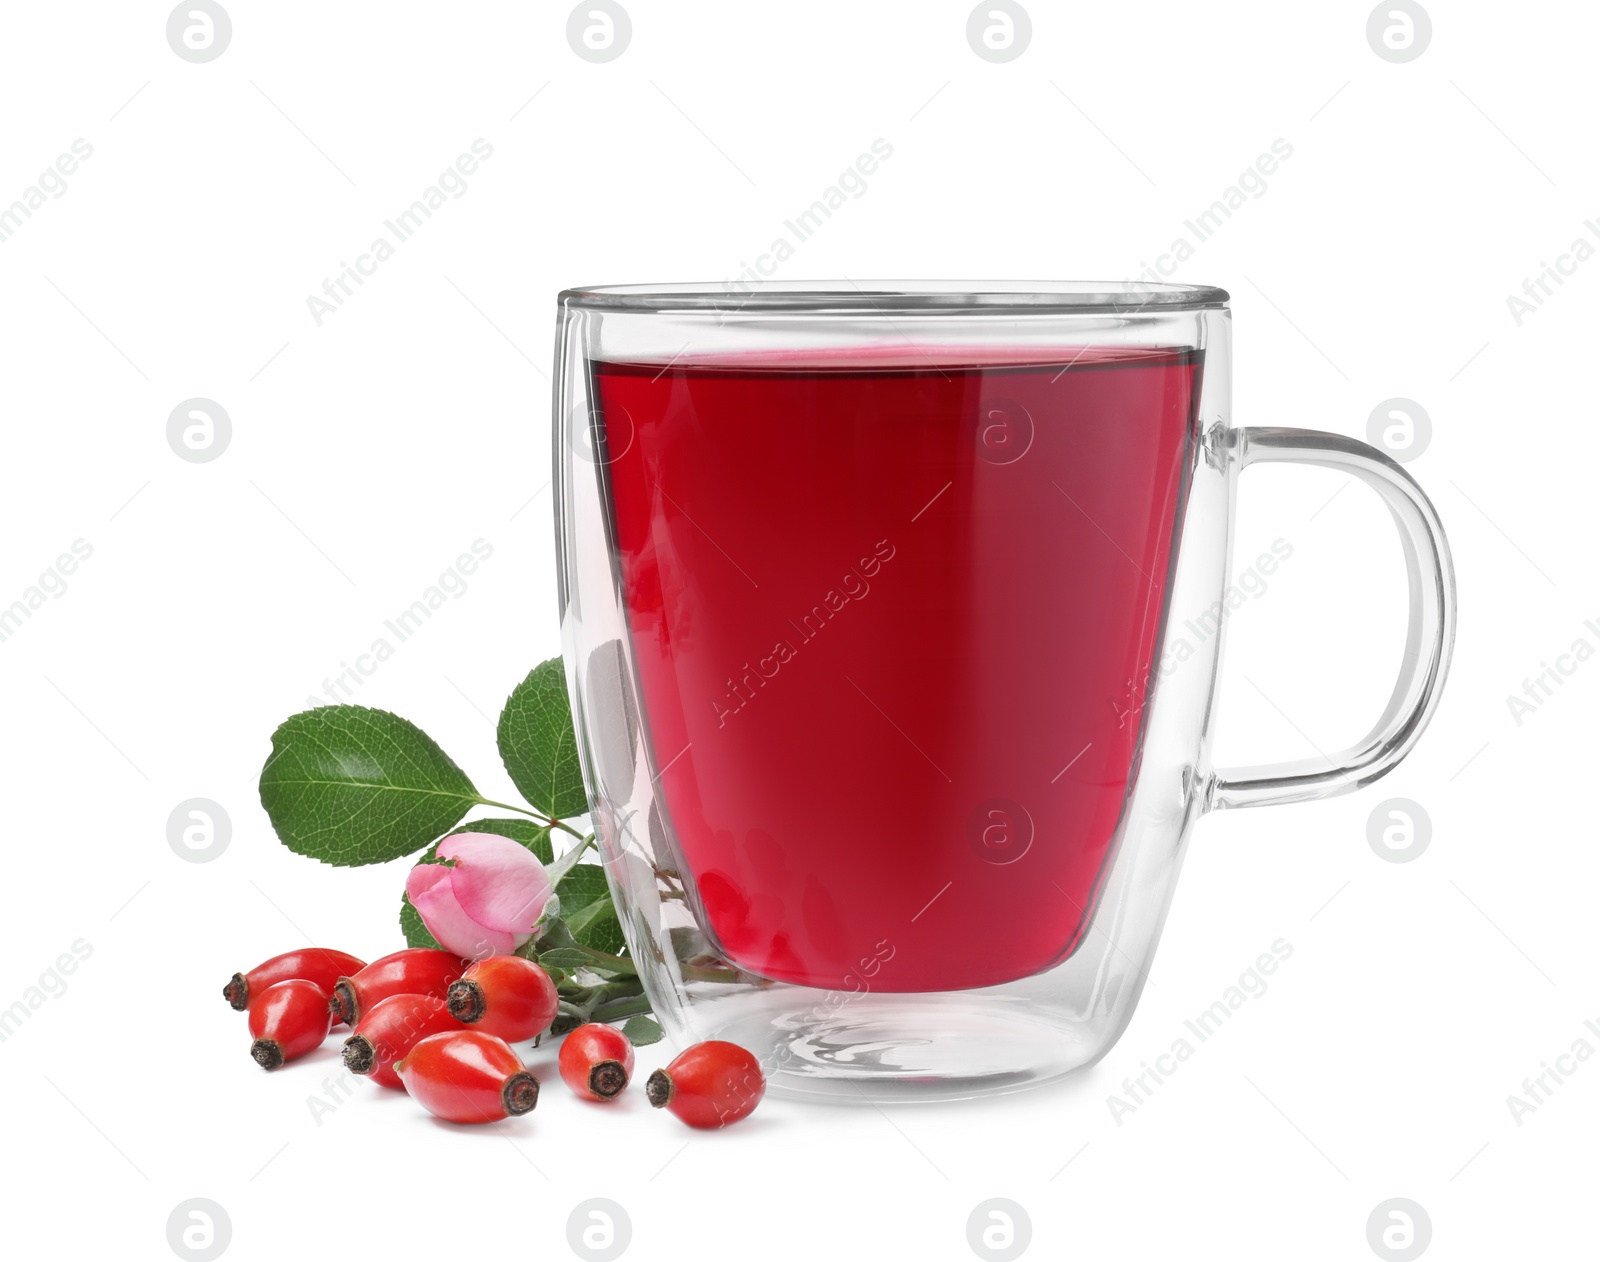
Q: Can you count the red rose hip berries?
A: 8